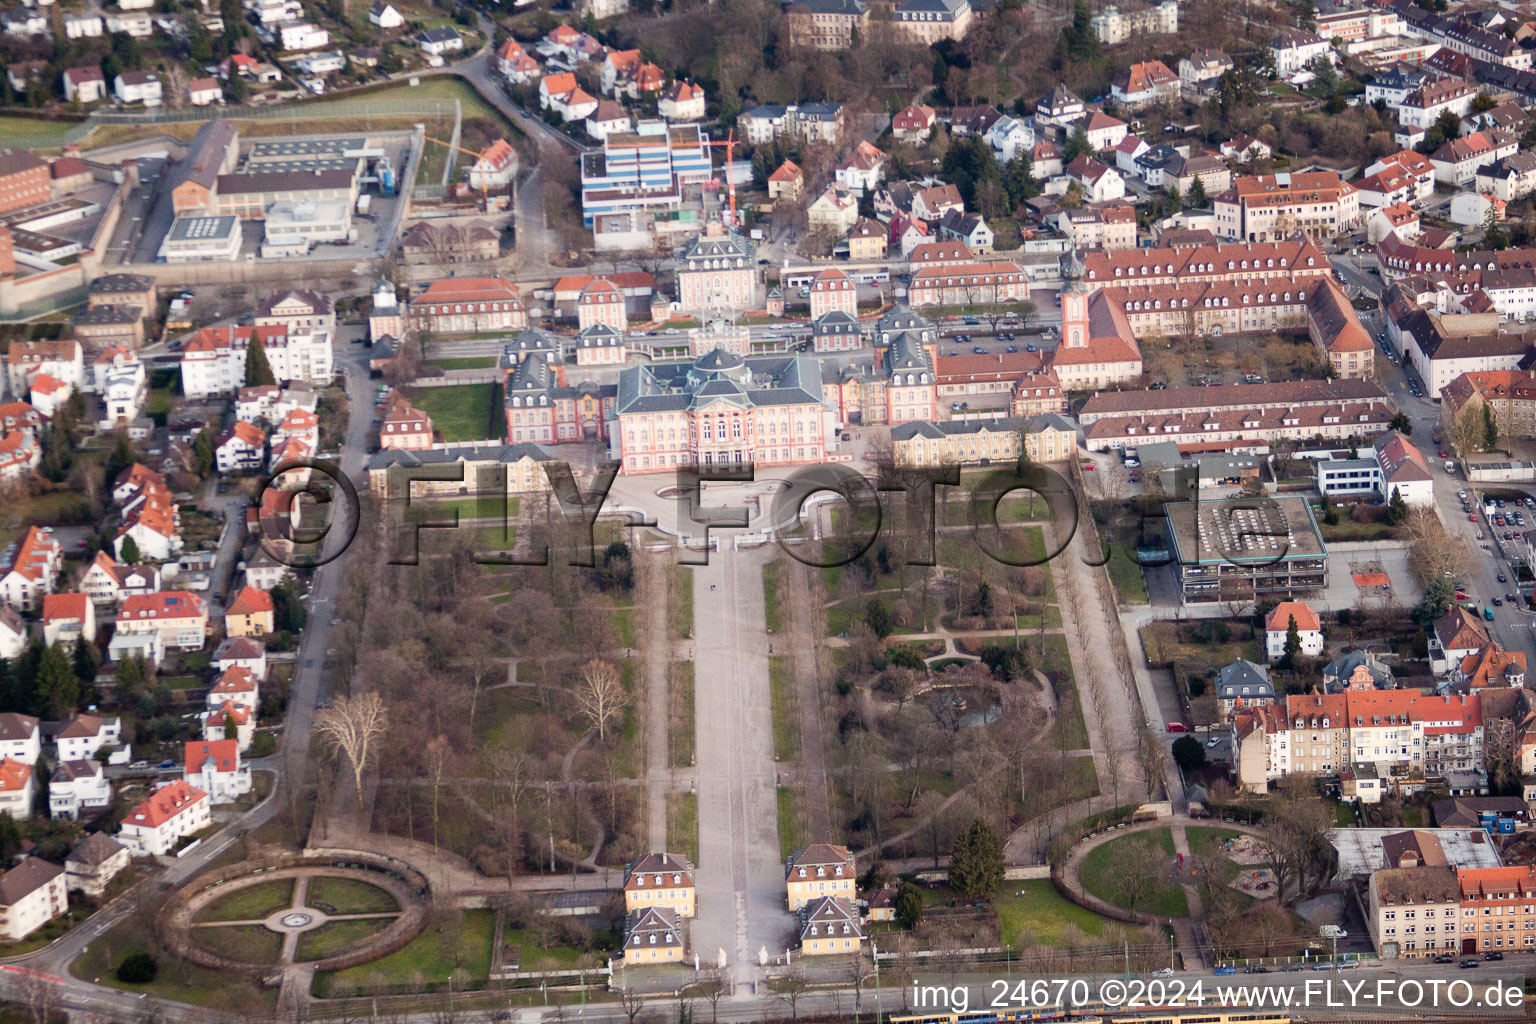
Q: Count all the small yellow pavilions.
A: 4